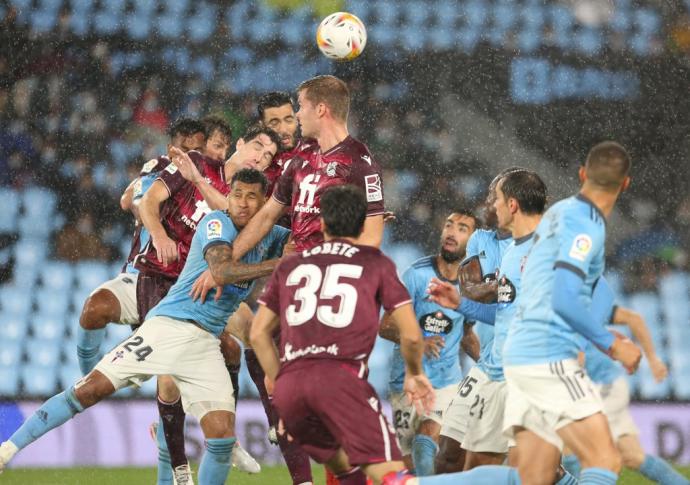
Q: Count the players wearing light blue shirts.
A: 7